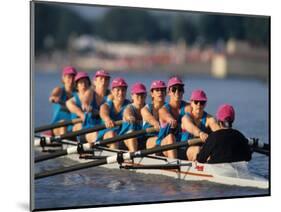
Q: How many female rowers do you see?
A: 8